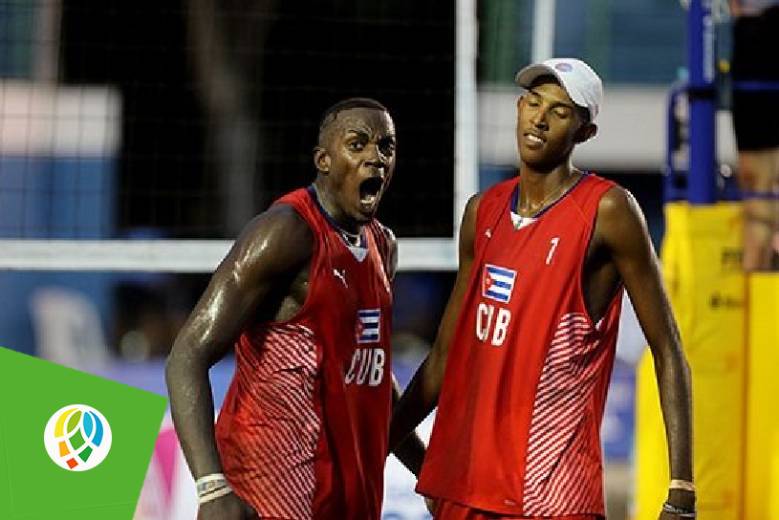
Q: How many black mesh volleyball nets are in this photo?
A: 1